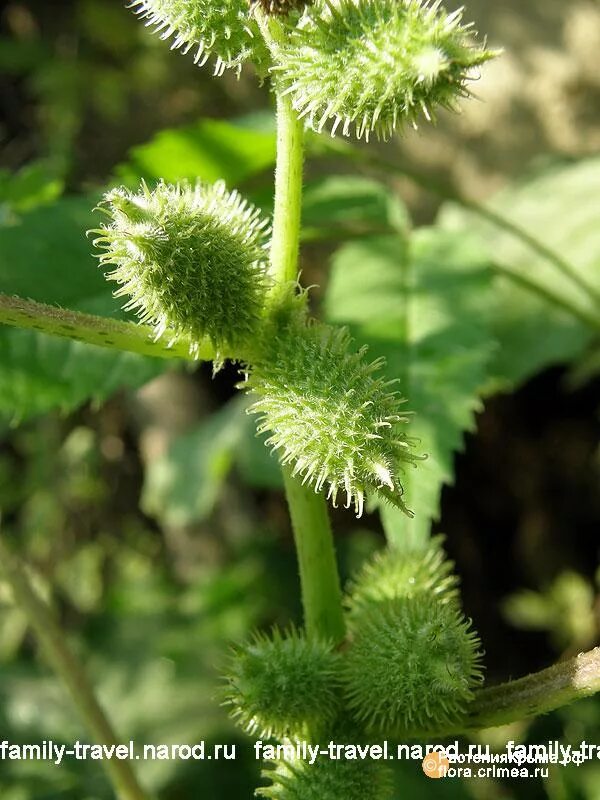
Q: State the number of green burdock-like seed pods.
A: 8